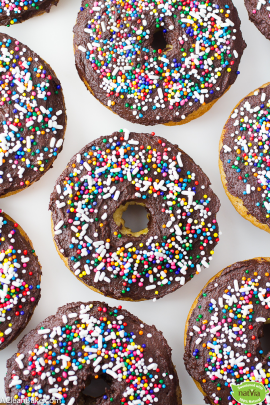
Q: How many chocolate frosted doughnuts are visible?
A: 9